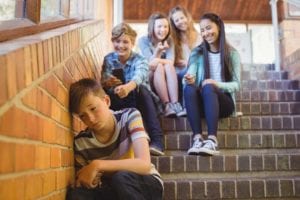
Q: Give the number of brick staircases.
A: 1